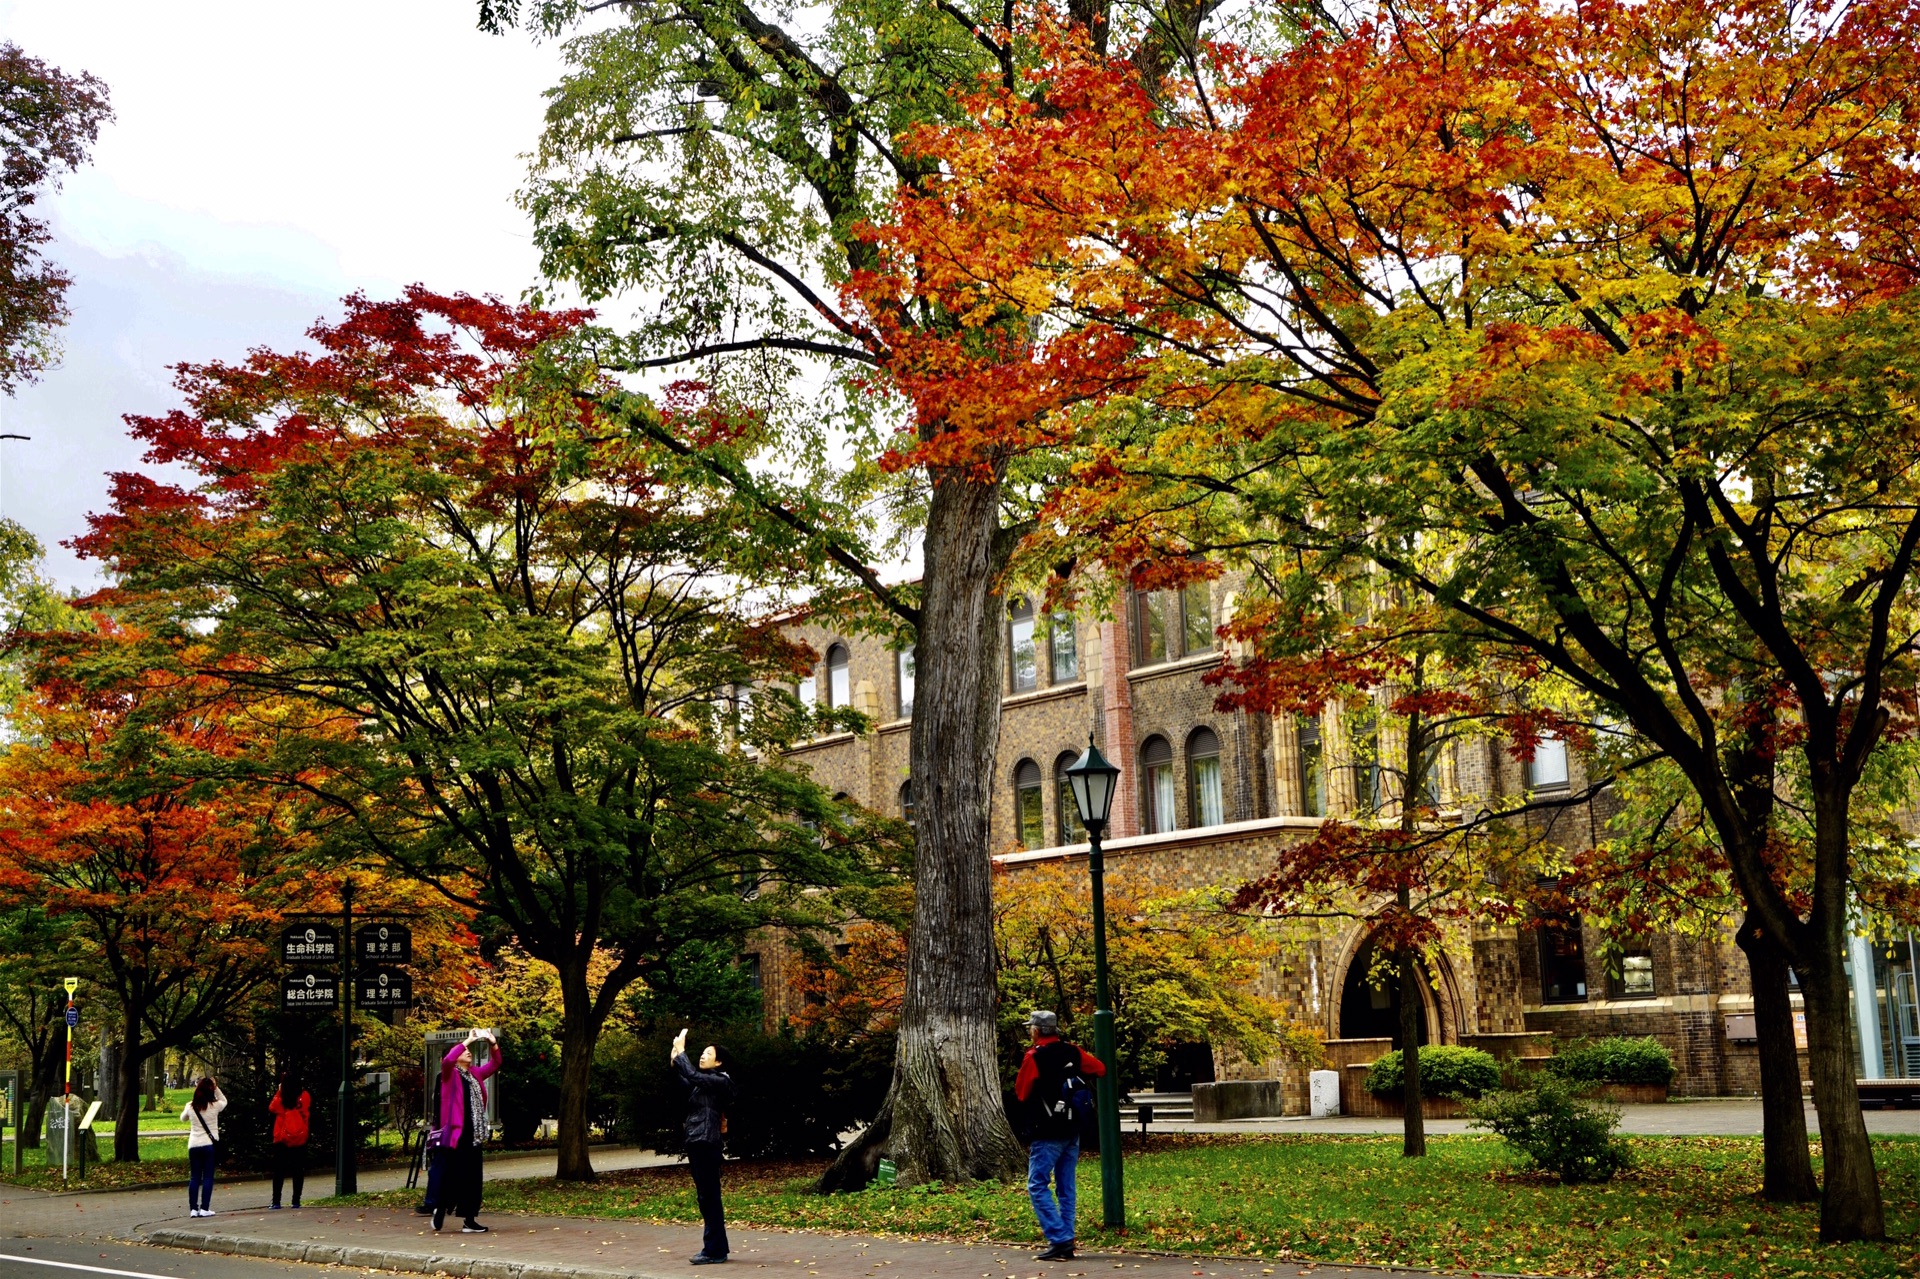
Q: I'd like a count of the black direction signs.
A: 4